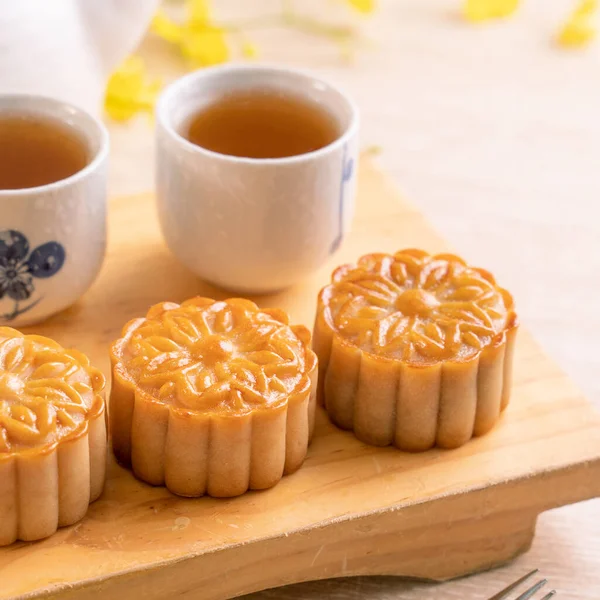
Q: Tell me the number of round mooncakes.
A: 3